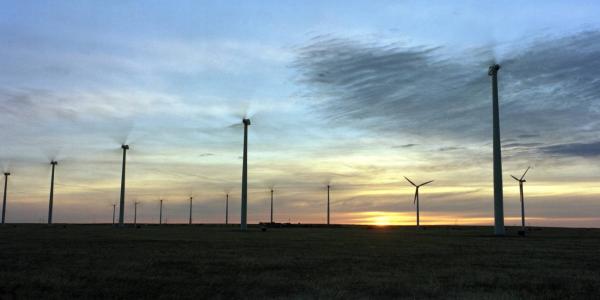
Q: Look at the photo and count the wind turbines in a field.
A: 14